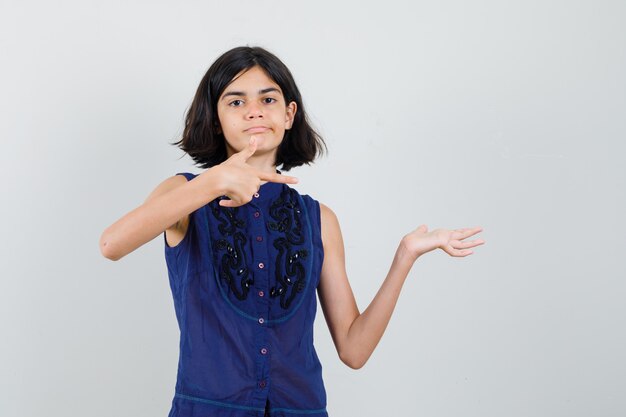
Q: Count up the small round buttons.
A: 8